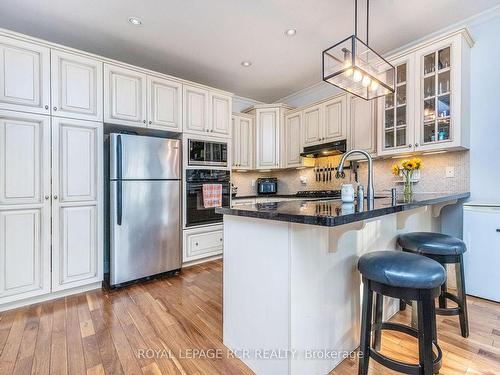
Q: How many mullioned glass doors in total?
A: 2